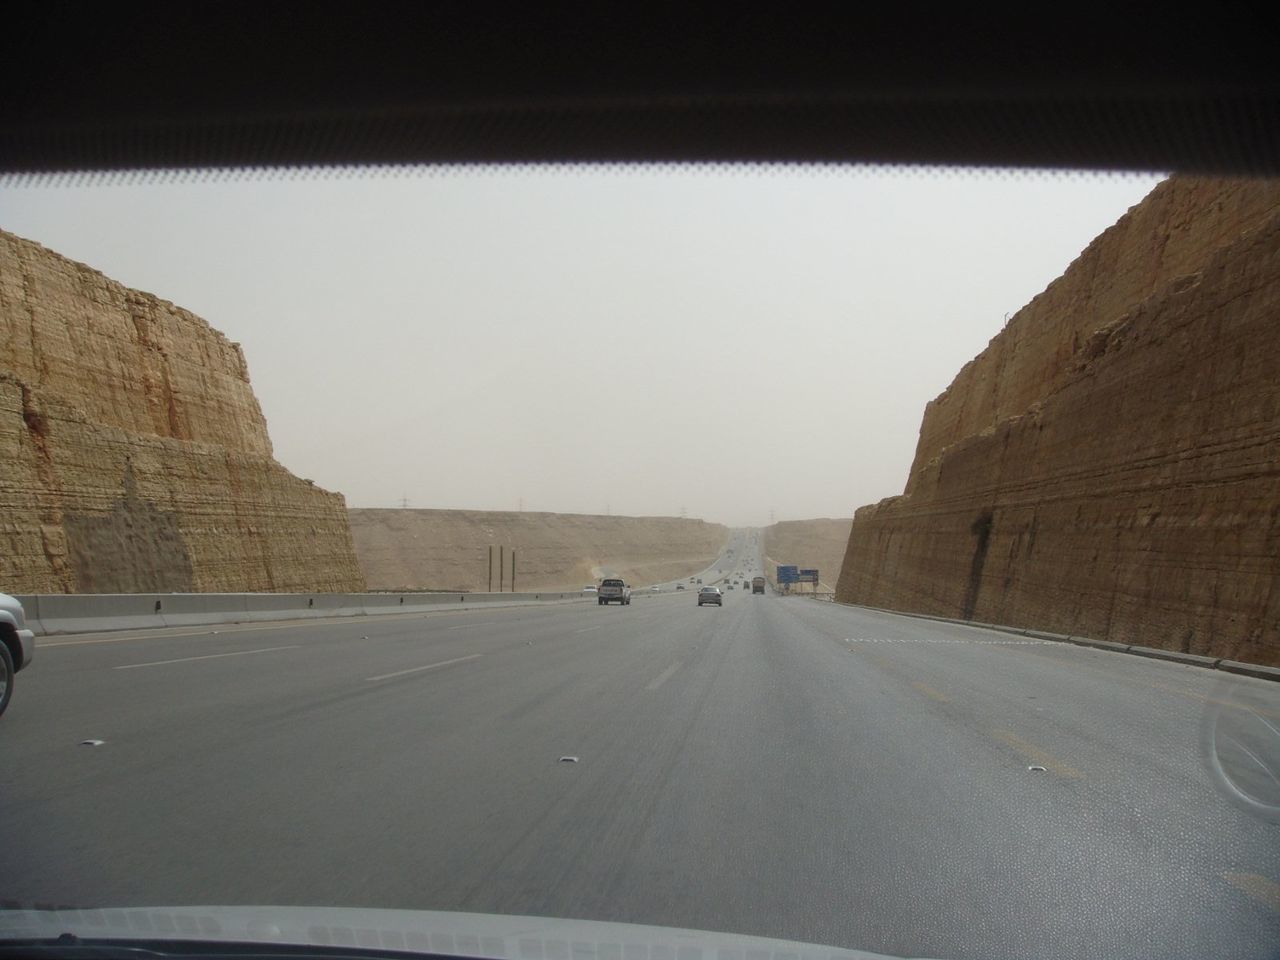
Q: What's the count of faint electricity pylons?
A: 5